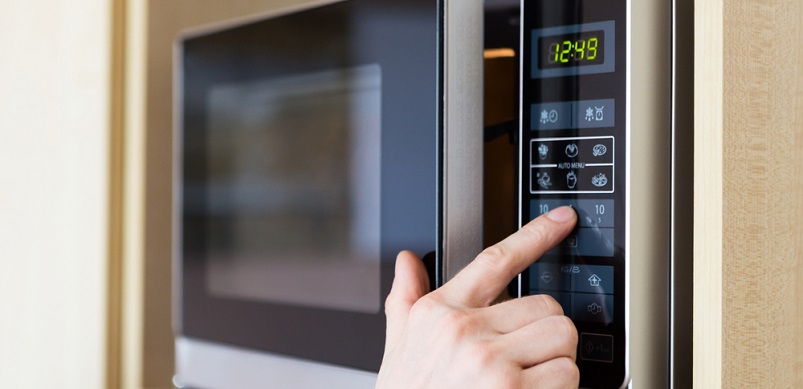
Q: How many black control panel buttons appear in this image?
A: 7